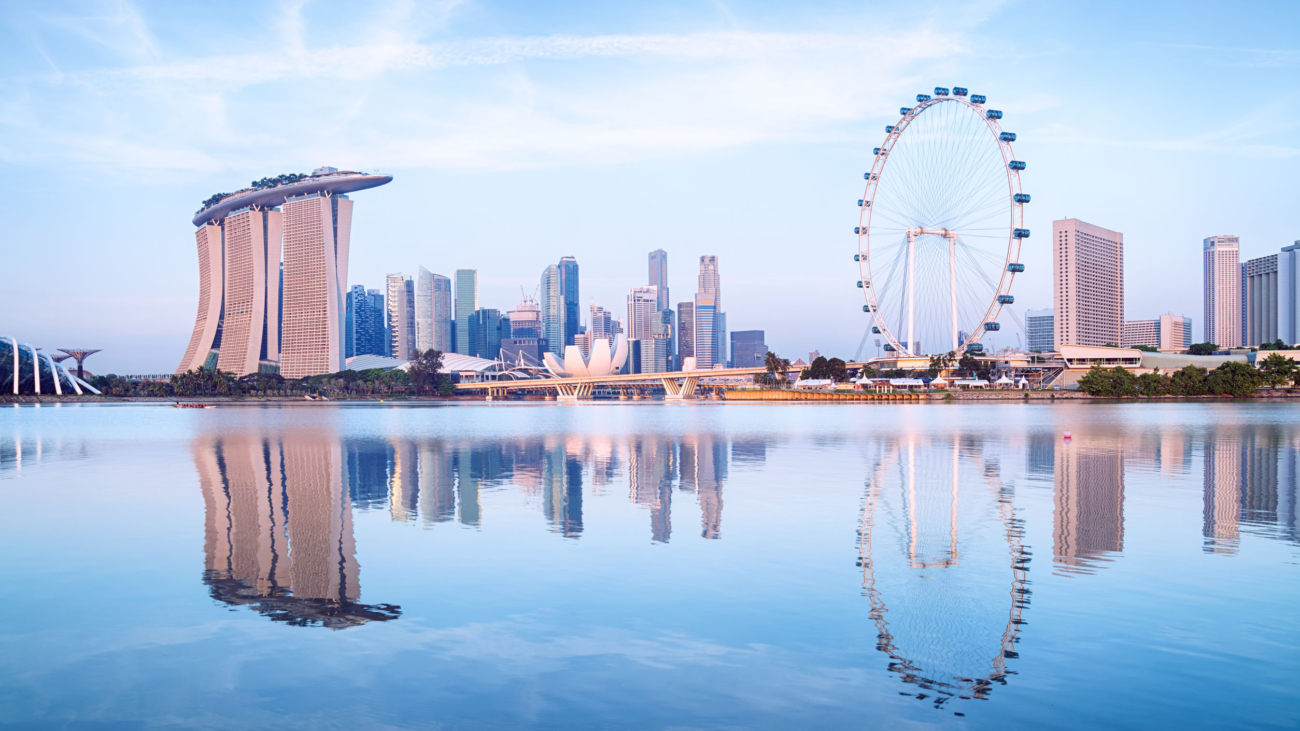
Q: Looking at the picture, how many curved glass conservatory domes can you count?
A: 1